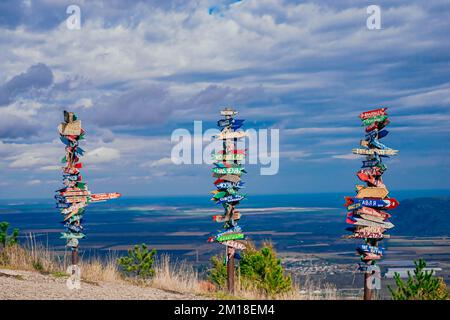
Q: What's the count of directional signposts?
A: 3